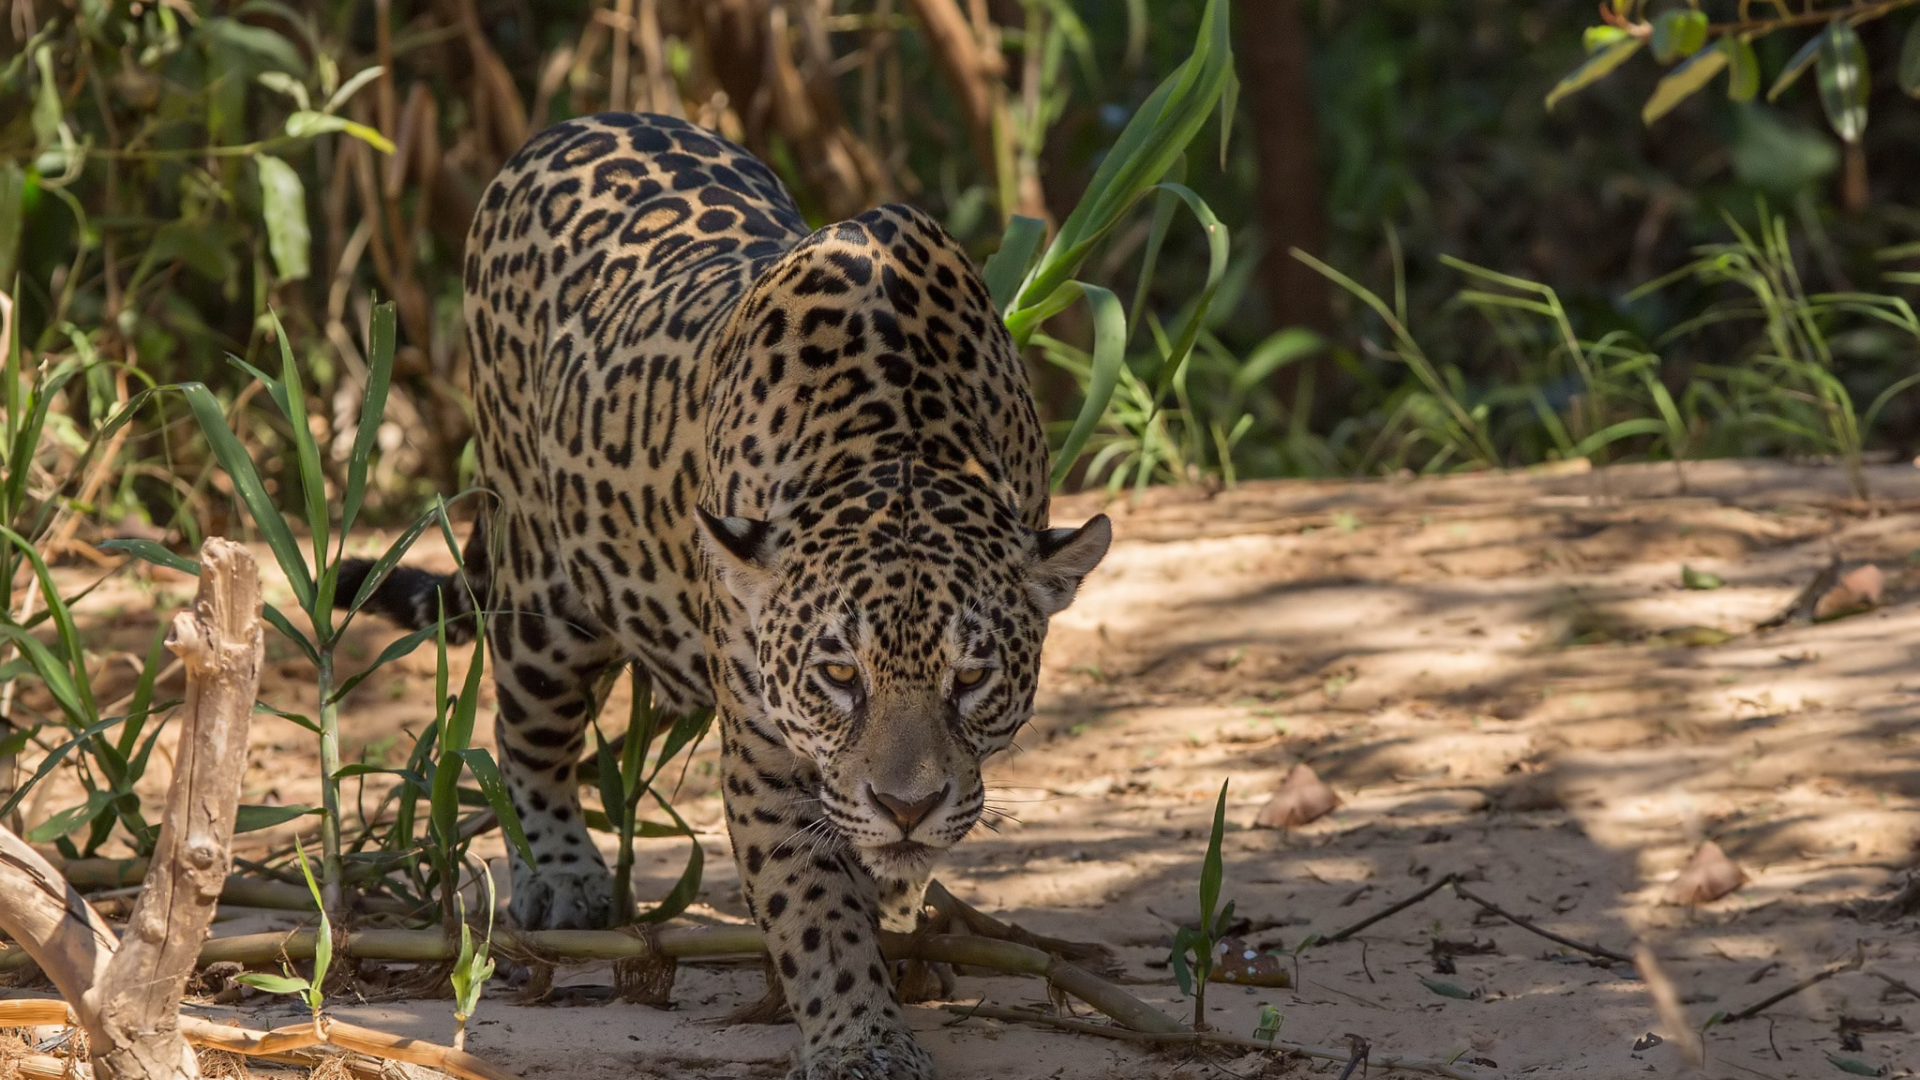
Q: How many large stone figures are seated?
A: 0